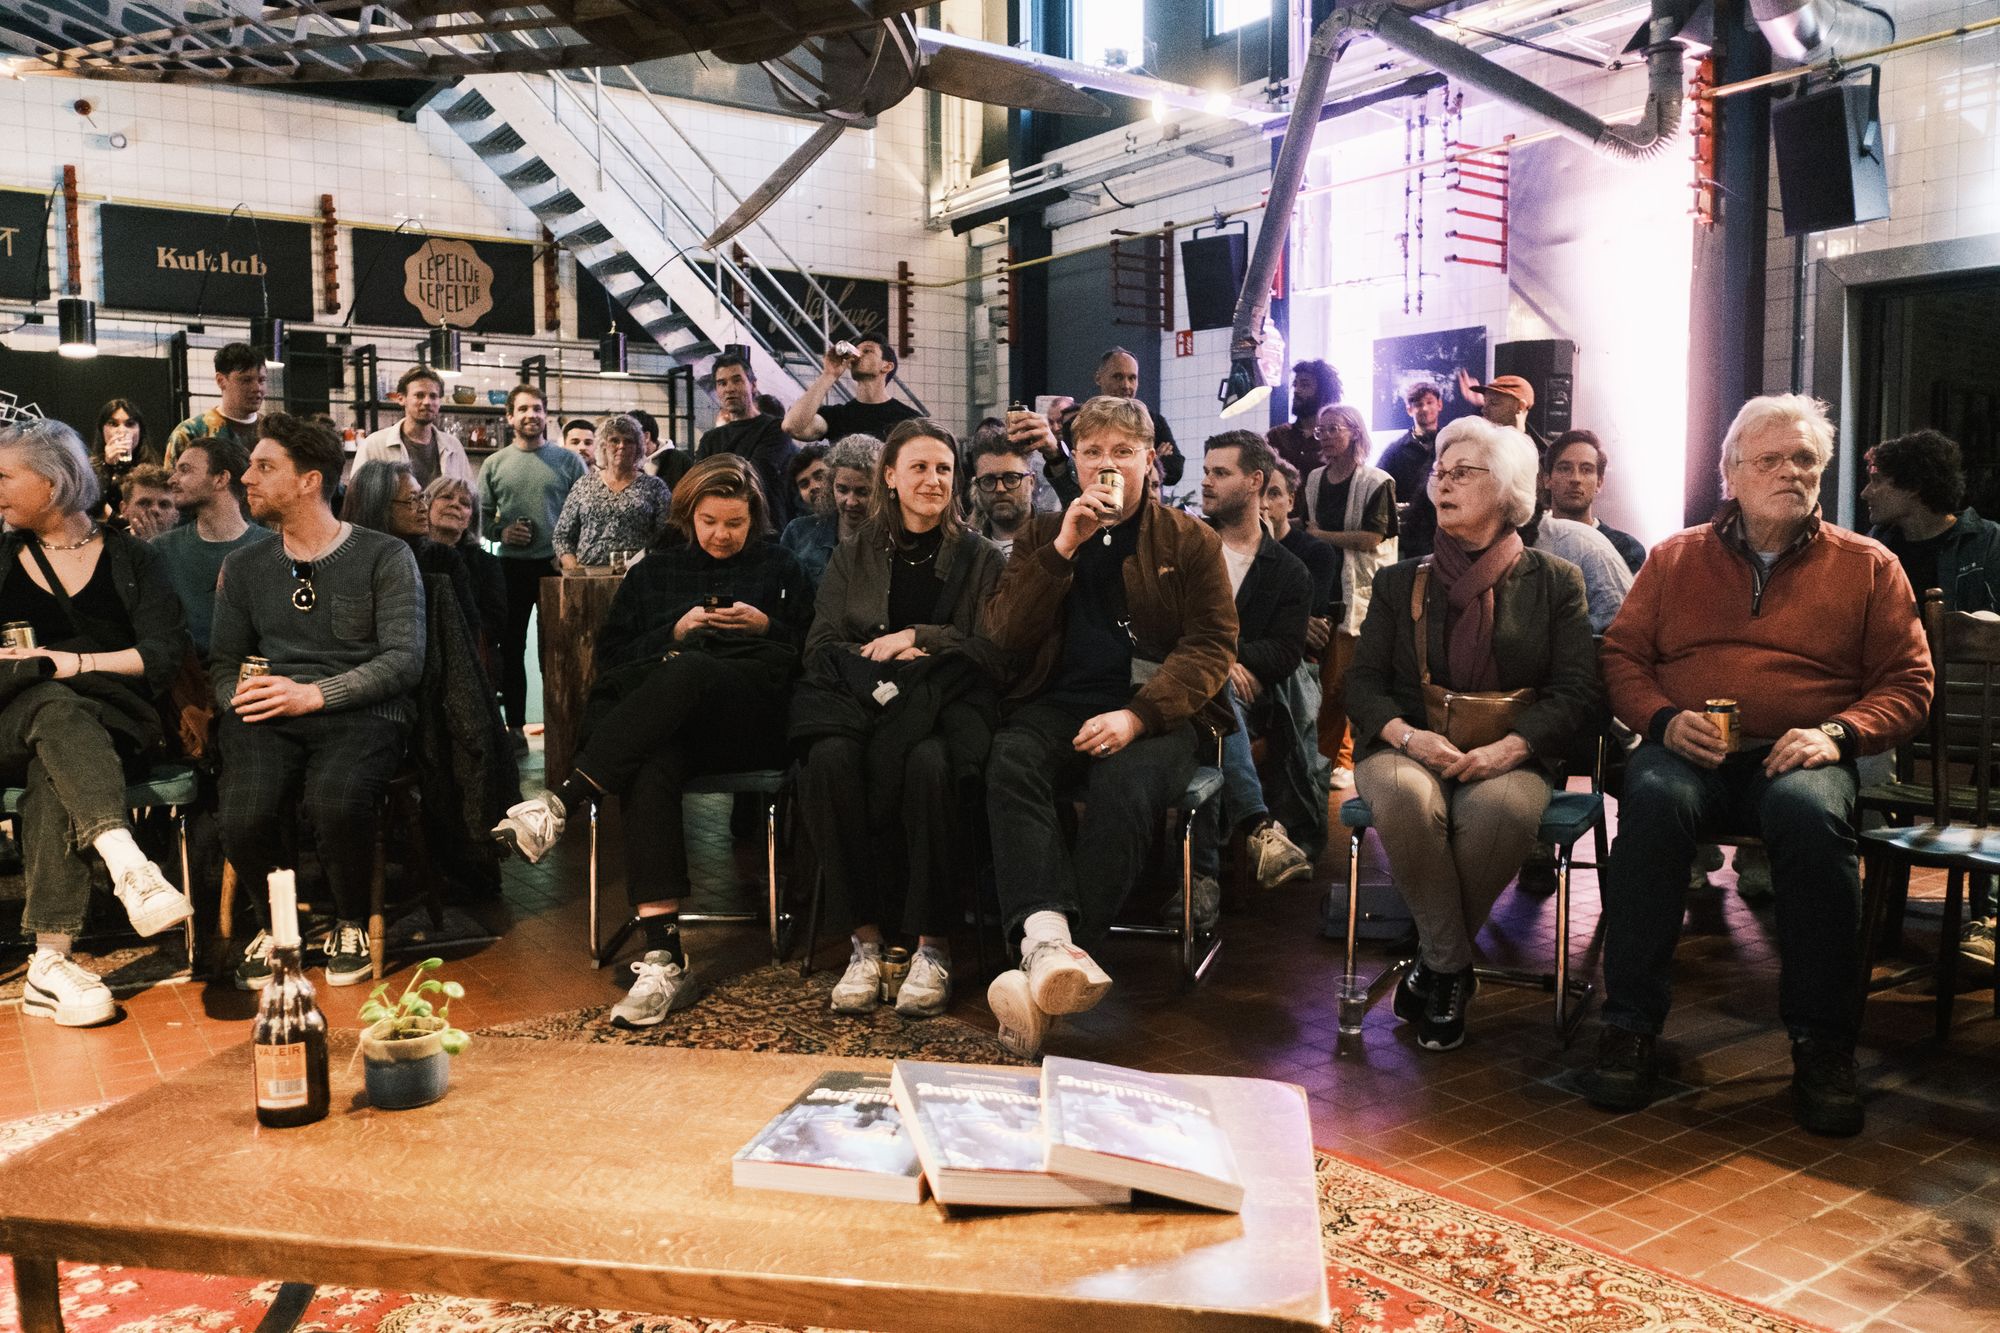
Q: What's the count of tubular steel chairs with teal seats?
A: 4